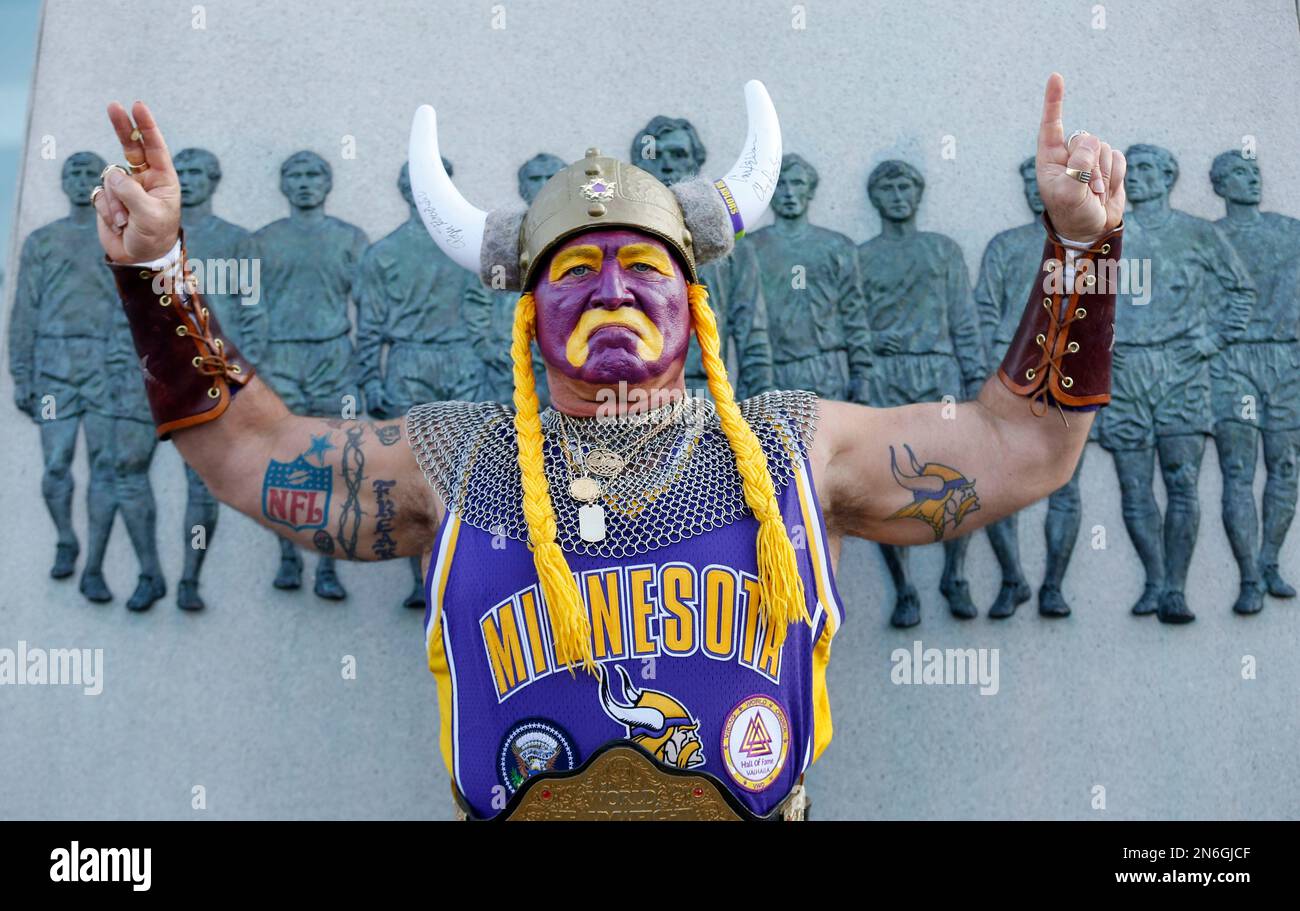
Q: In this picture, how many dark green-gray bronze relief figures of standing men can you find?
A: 11